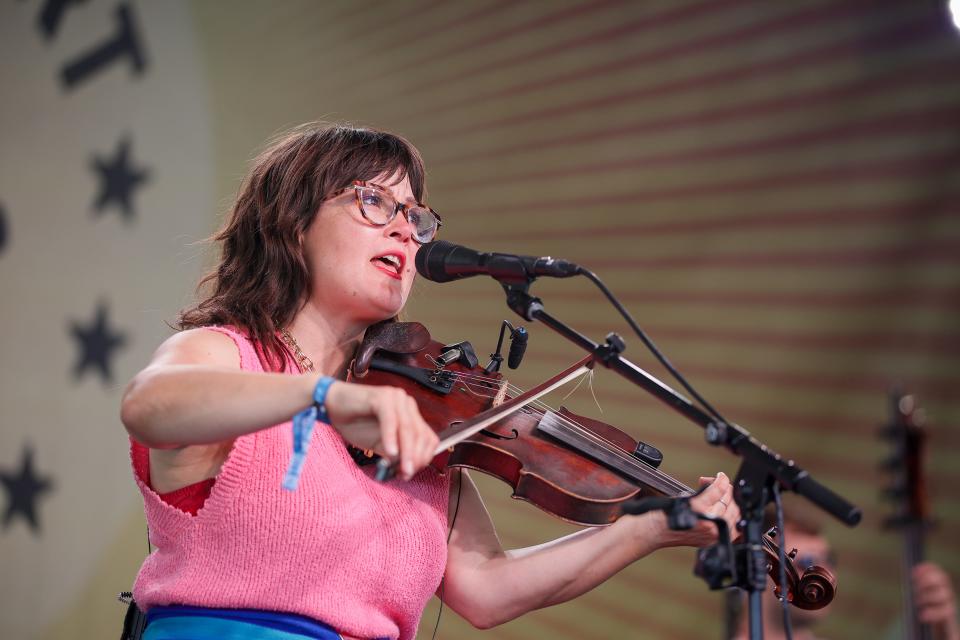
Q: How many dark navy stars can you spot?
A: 3